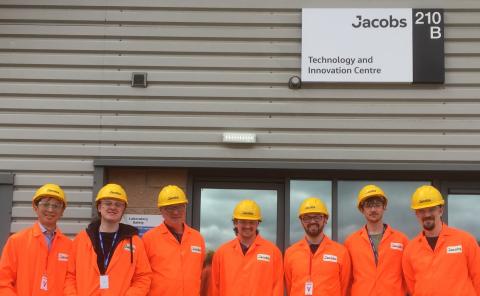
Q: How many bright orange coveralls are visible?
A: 7